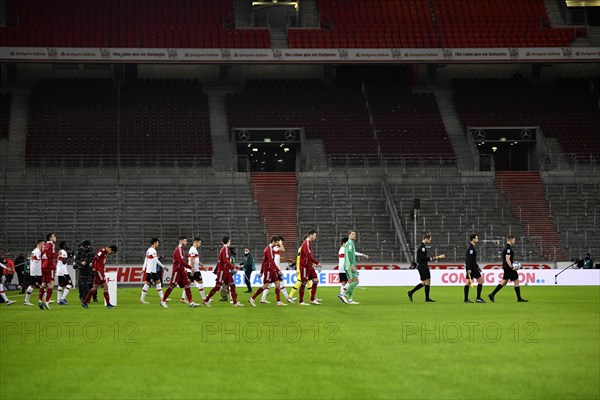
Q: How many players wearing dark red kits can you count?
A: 6